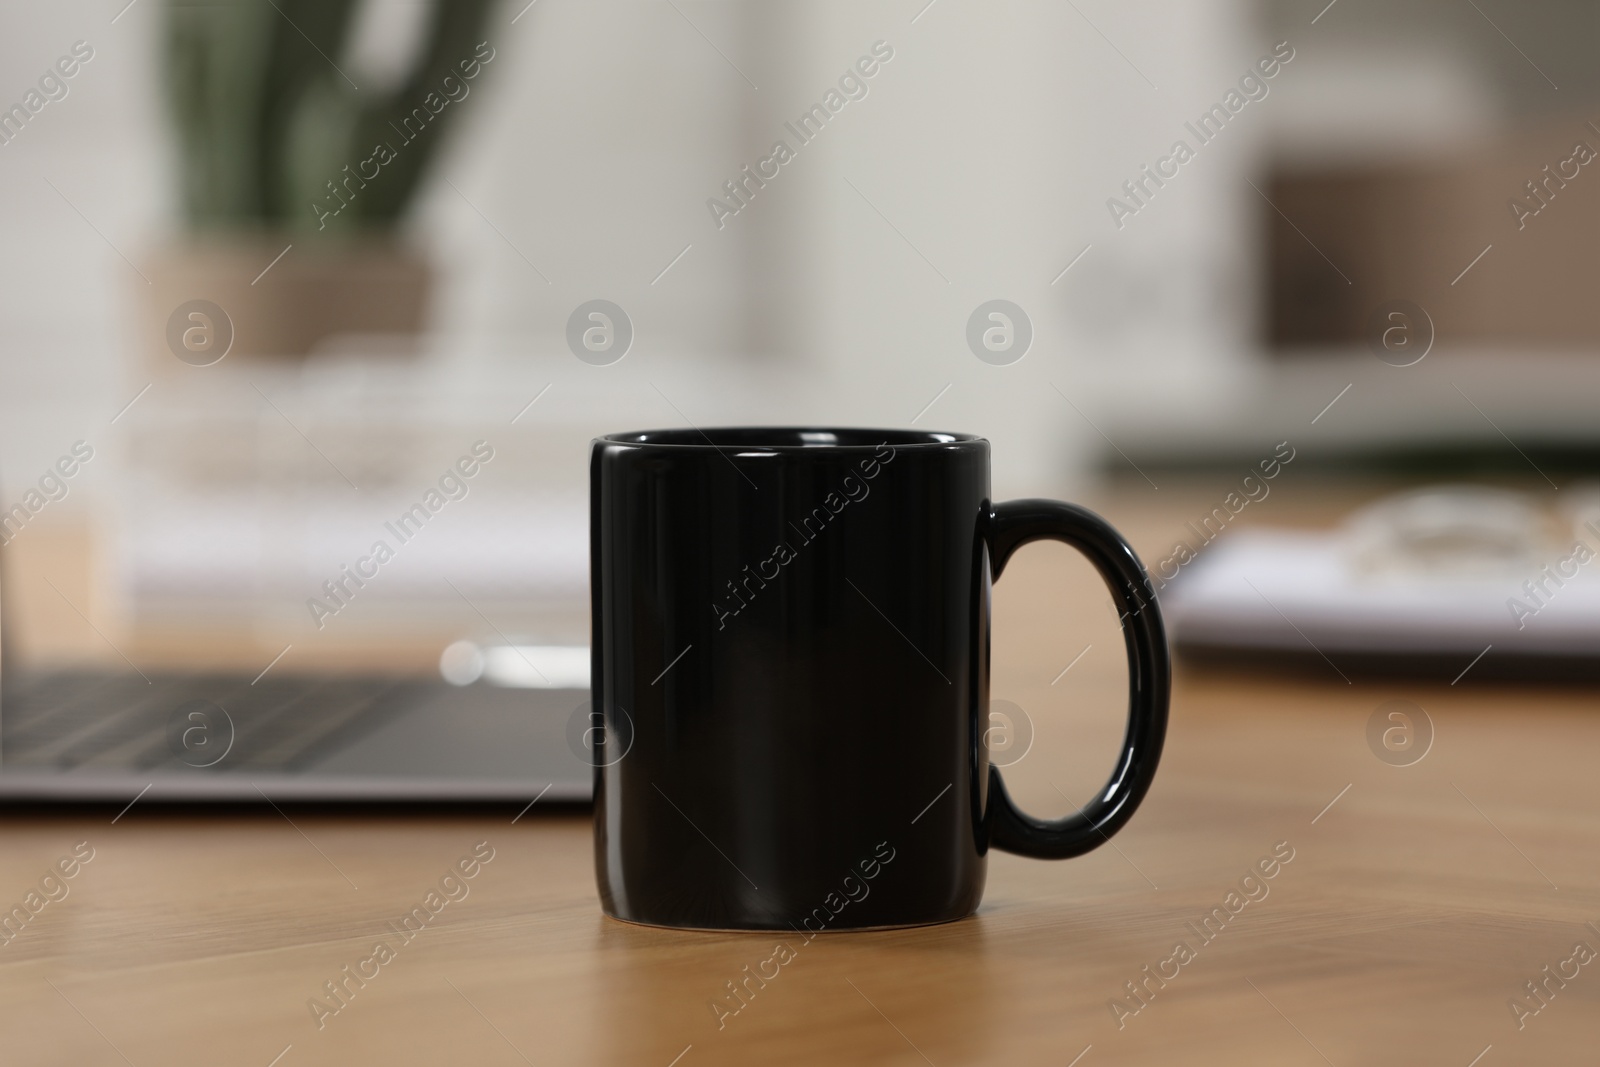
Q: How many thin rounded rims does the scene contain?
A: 1